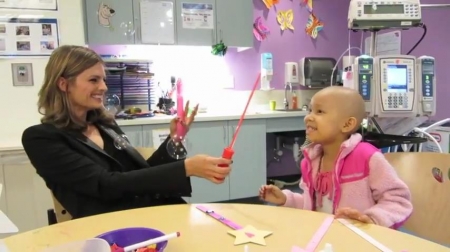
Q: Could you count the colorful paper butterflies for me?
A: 5